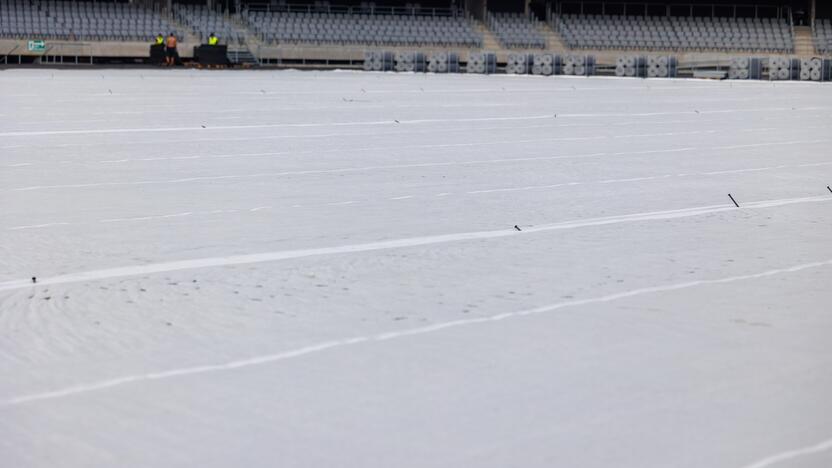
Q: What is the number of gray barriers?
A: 12